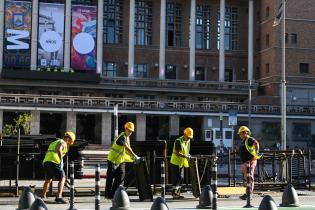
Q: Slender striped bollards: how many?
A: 5